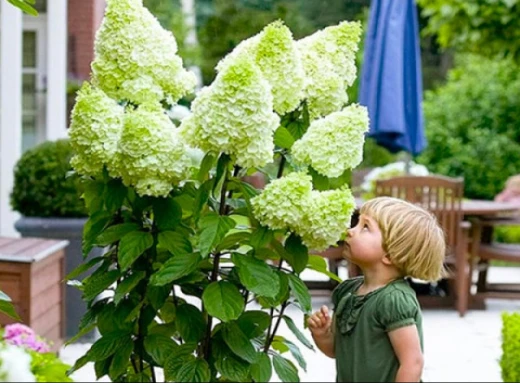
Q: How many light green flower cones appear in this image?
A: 9